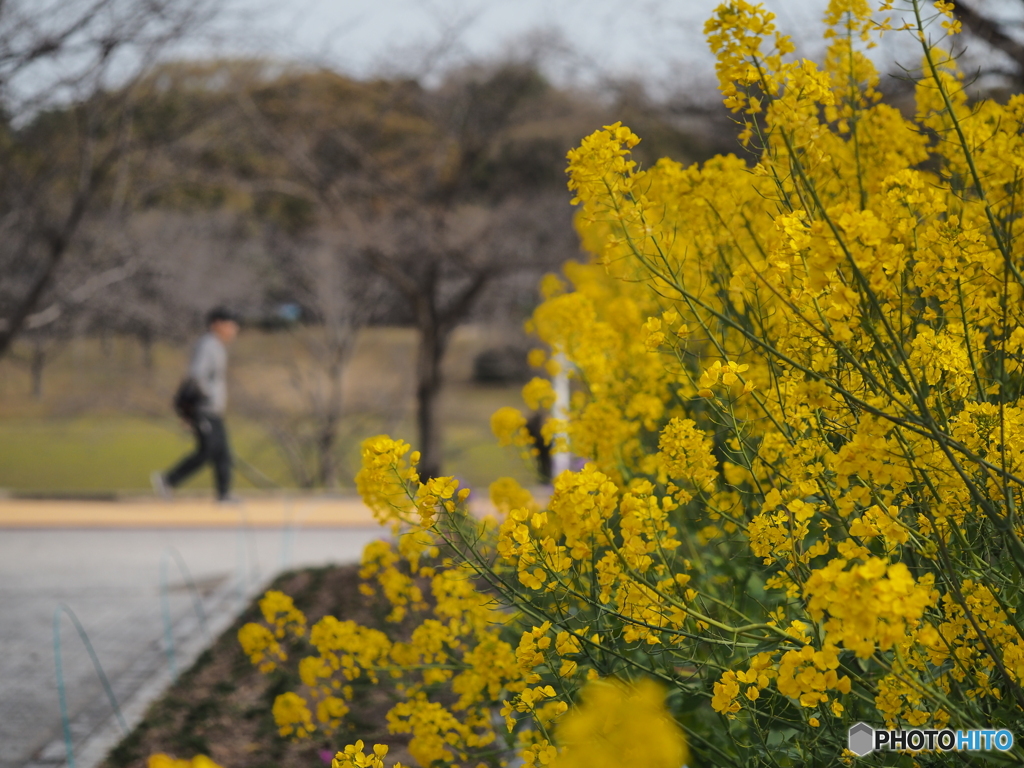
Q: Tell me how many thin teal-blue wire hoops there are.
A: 4